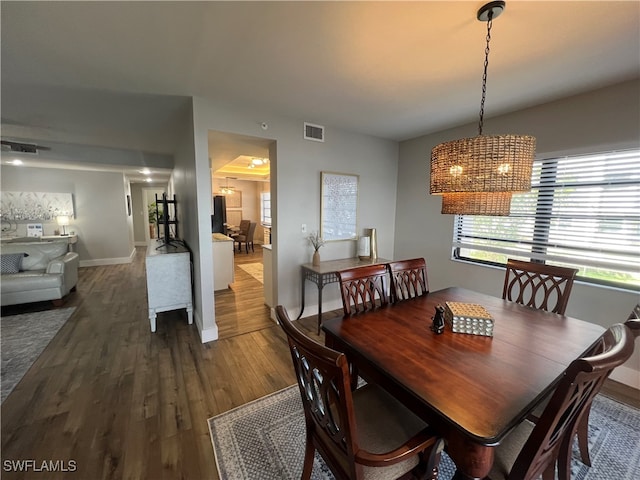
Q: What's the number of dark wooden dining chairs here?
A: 6